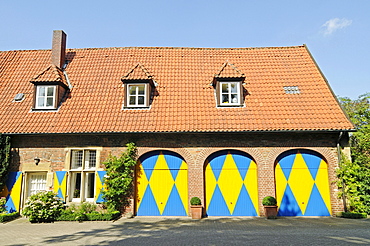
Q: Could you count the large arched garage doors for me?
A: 3